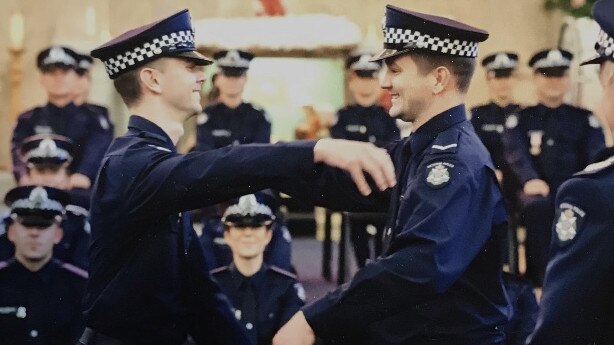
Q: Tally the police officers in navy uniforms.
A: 12